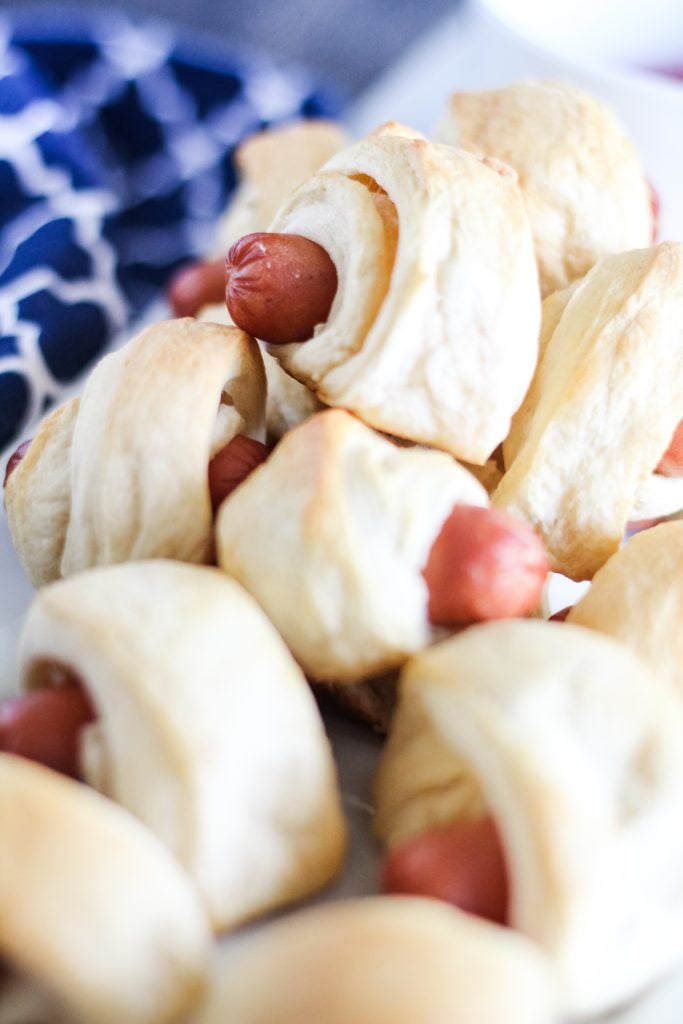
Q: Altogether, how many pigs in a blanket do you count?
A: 11